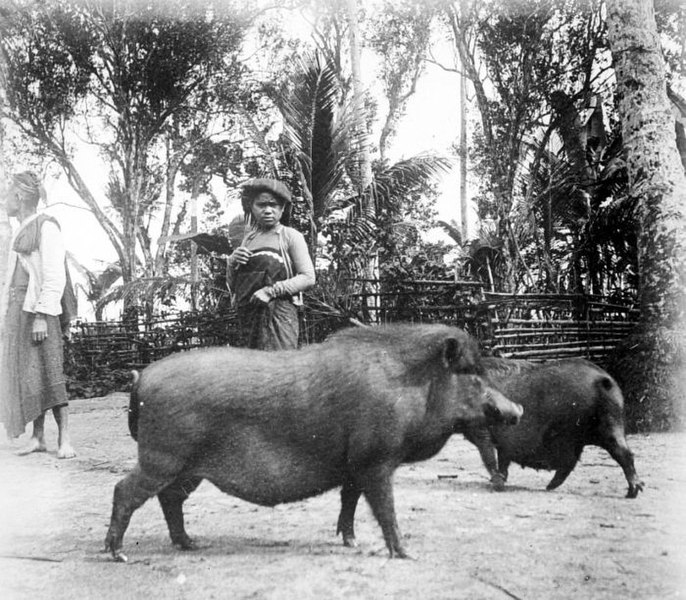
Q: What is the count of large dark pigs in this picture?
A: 2